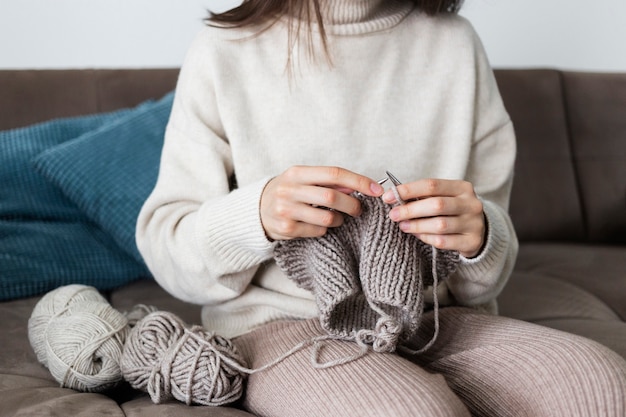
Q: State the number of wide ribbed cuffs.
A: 2